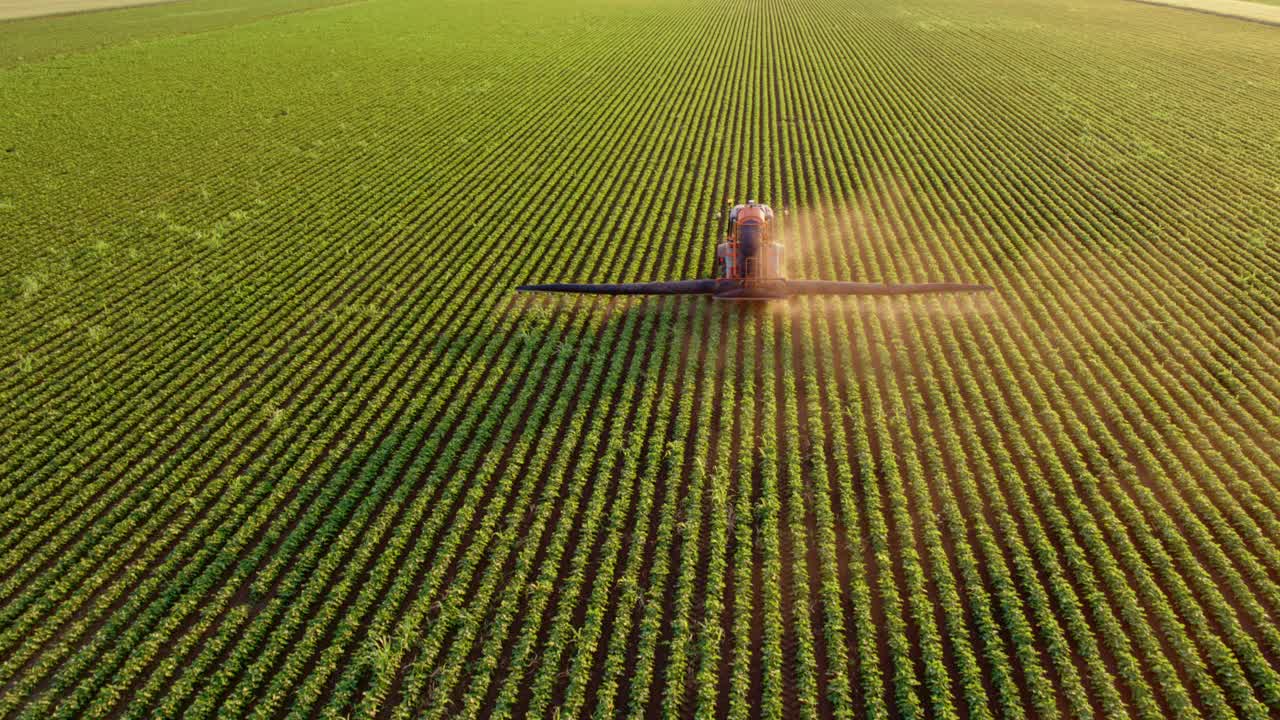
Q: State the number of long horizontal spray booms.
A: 2